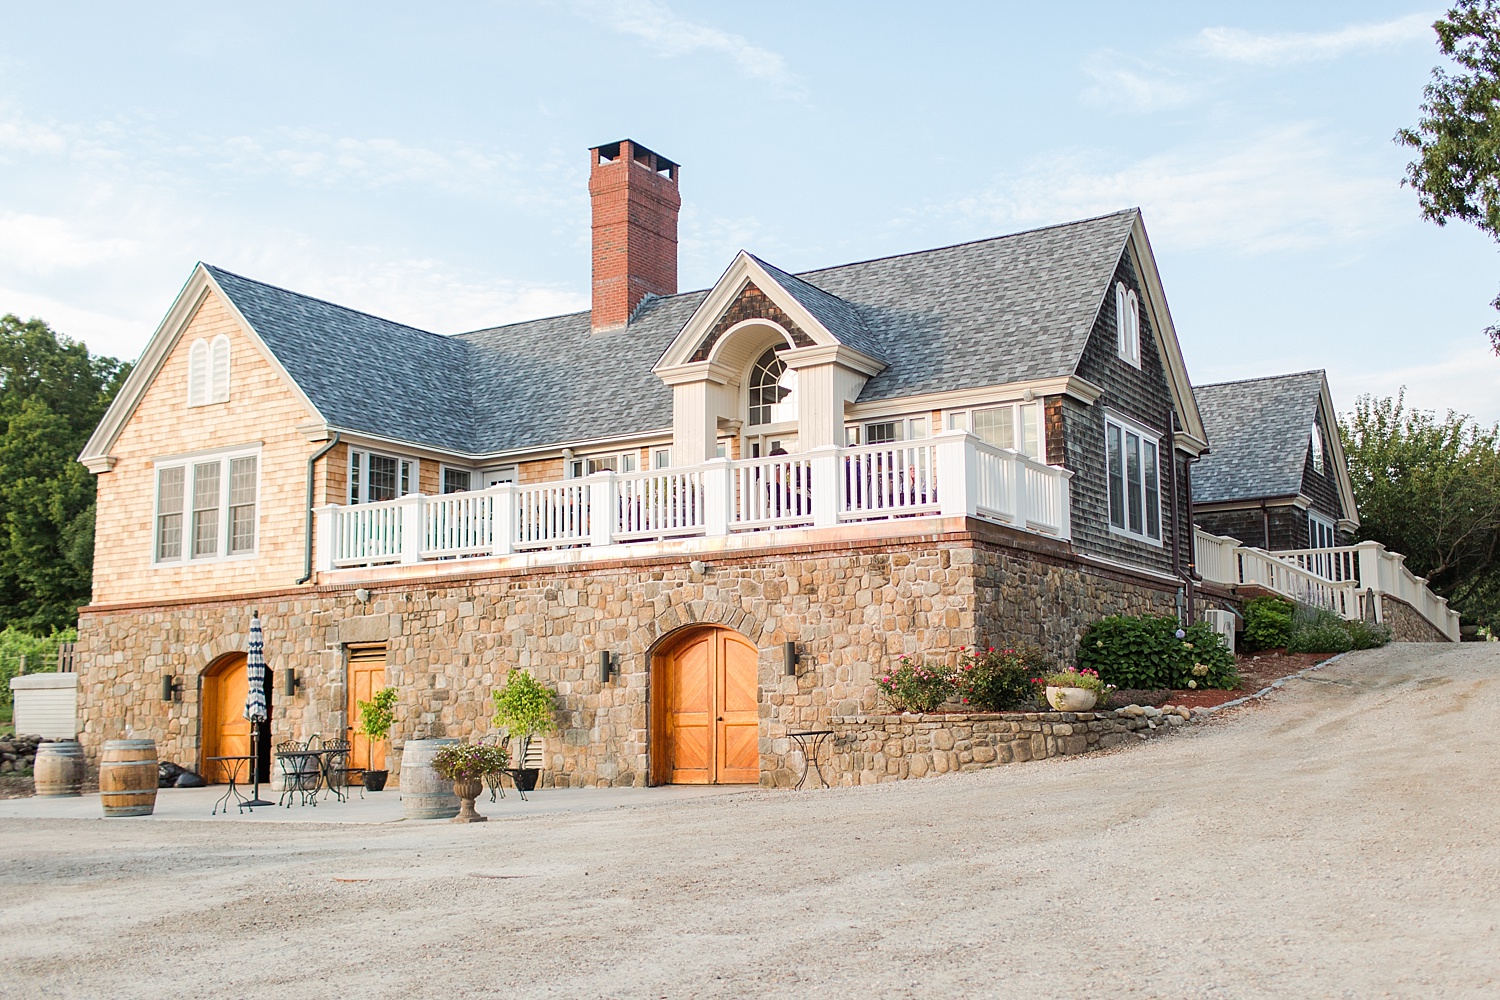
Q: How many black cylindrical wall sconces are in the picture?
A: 4